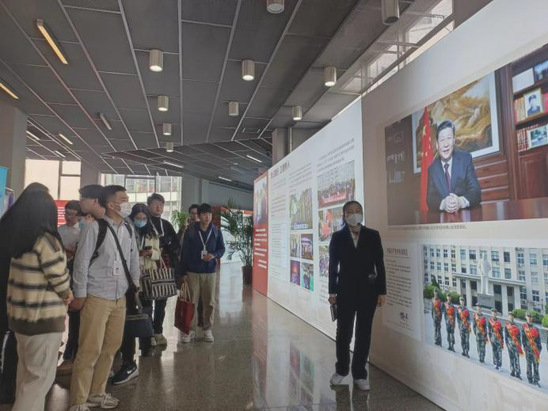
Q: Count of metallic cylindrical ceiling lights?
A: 10